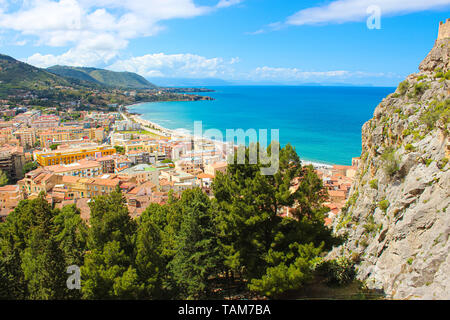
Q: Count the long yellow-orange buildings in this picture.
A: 1